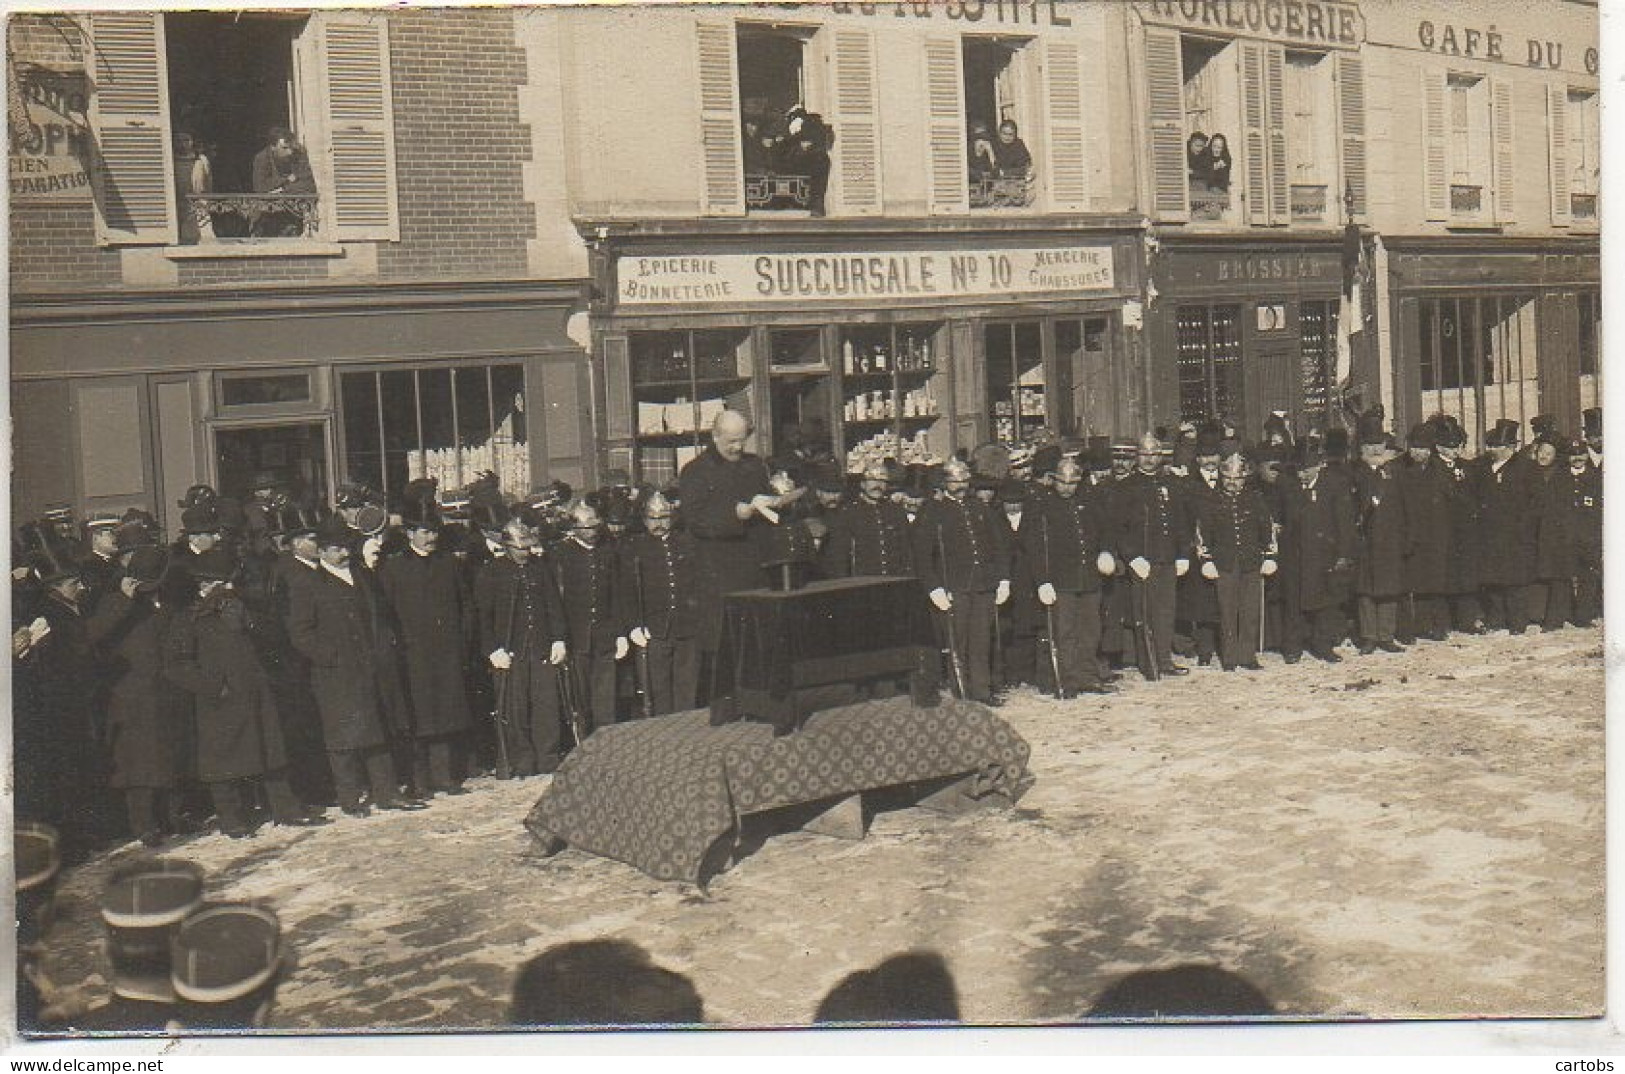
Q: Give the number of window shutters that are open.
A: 13